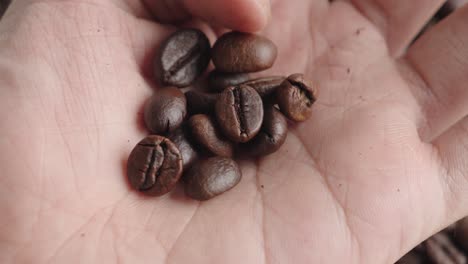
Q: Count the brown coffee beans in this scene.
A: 13